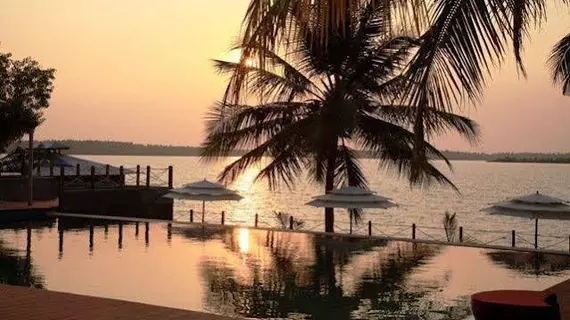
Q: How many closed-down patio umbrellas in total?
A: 0